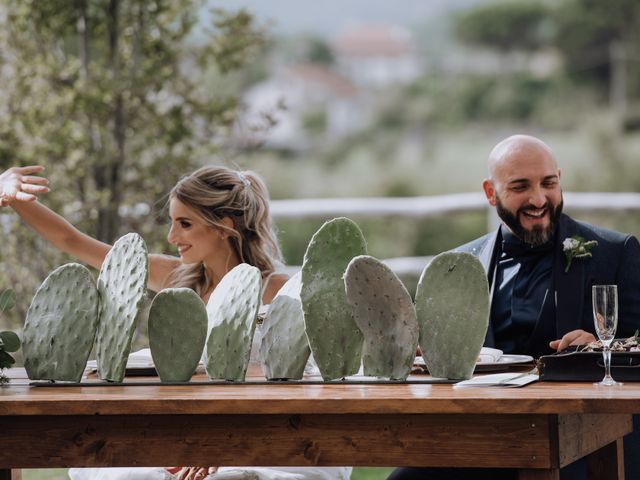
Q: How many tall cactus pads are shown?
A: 8